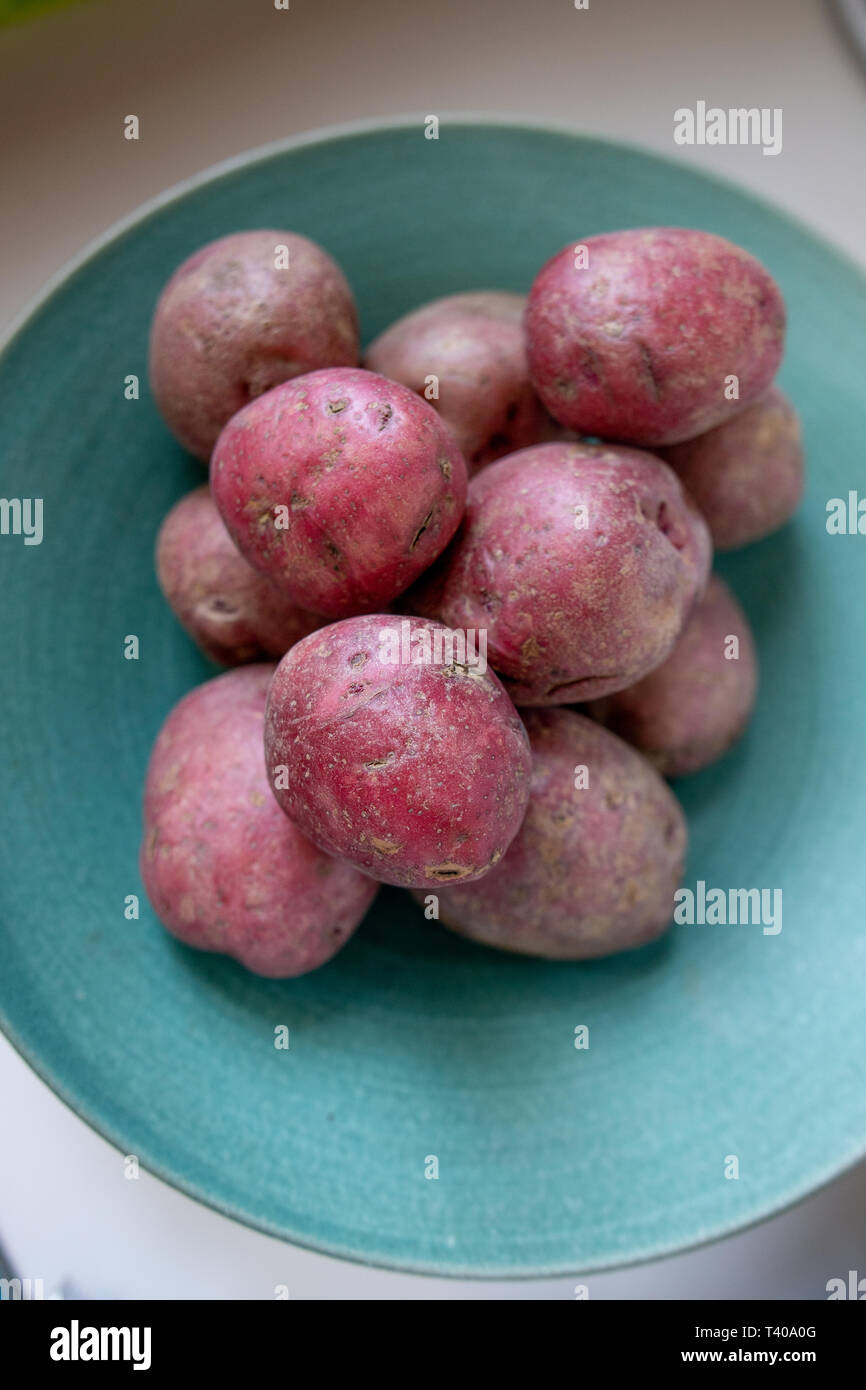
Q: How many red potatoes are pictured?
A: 11